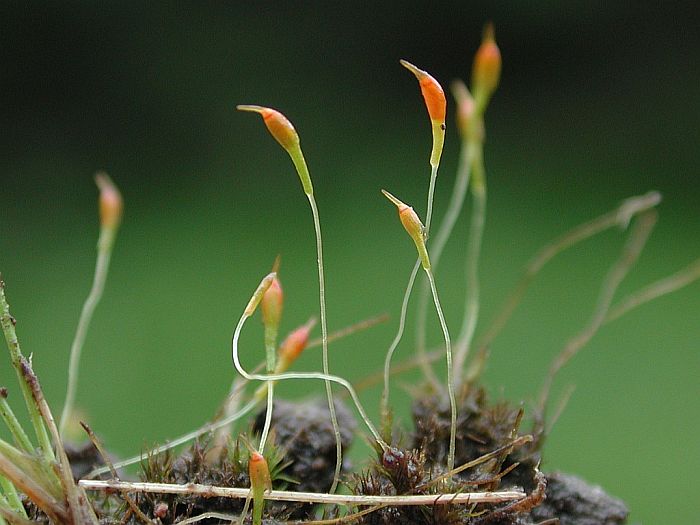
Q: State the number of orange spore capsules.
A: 9